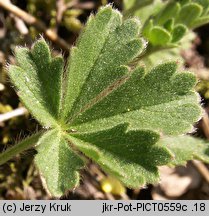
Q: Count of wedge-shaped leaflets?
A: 5